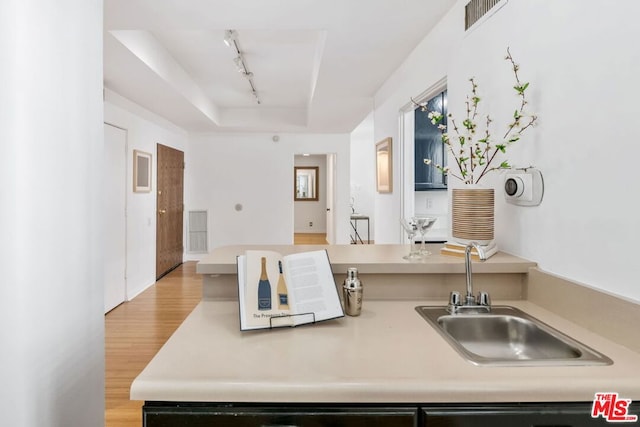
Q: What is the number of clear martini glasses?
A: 2